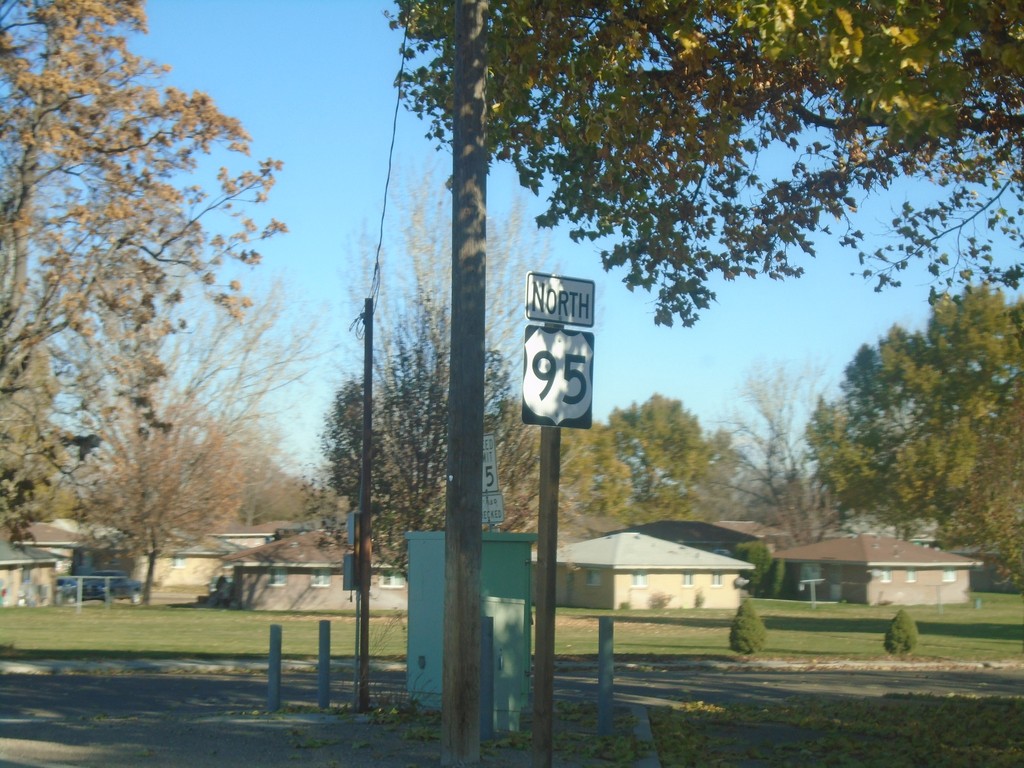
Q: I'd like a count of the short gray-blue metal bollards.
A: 4